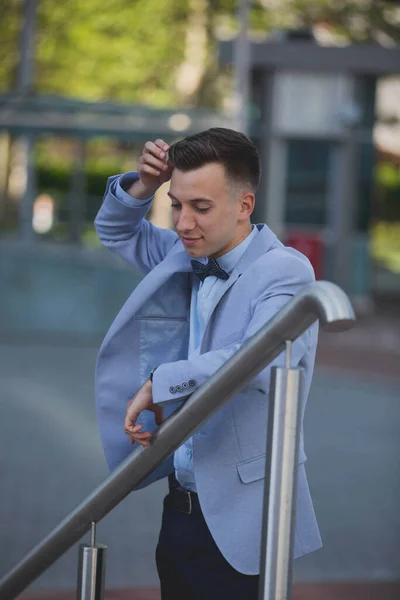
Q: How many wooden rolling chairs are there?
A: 0